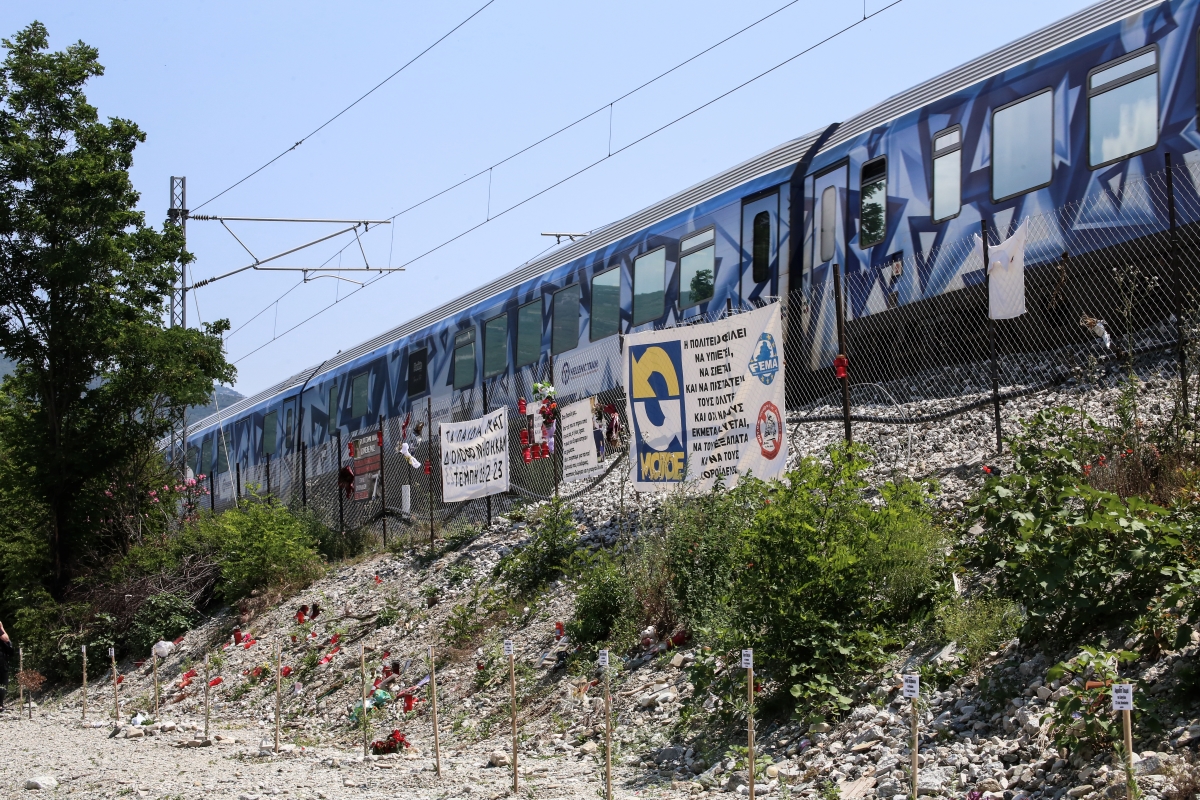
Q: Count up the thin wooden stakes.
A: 13